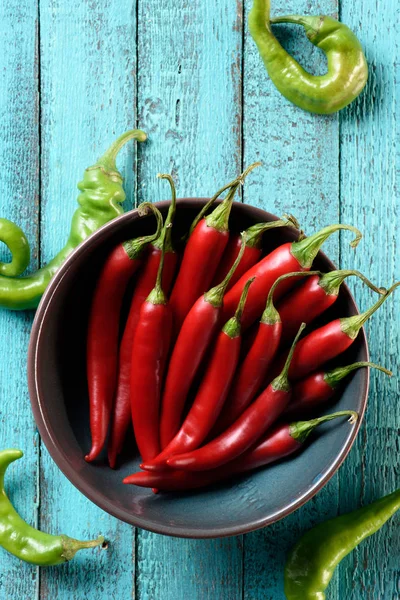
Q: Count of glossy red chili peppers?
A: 14